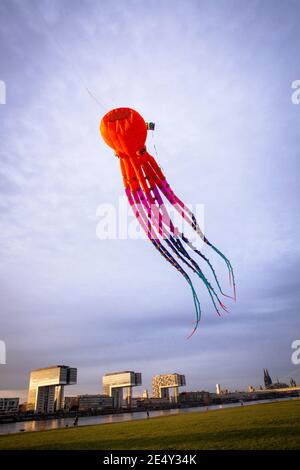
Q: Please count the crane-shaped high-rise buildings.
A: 3